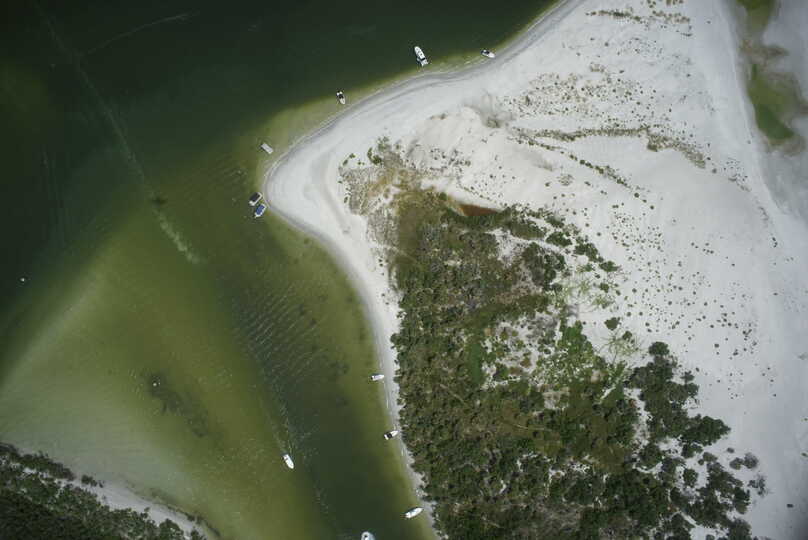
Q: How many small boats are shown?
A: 11